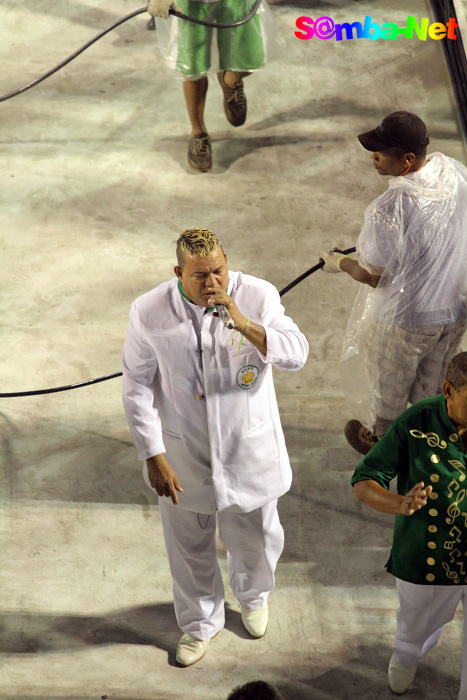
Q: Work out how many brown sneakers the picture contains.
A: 3